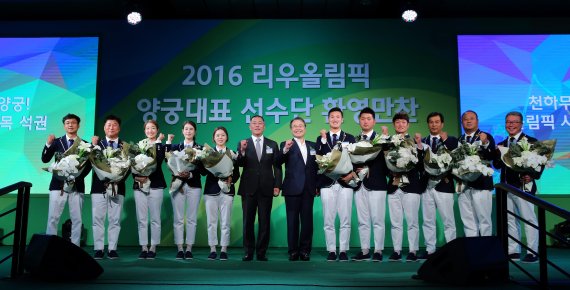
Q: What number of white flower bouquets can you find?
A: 11